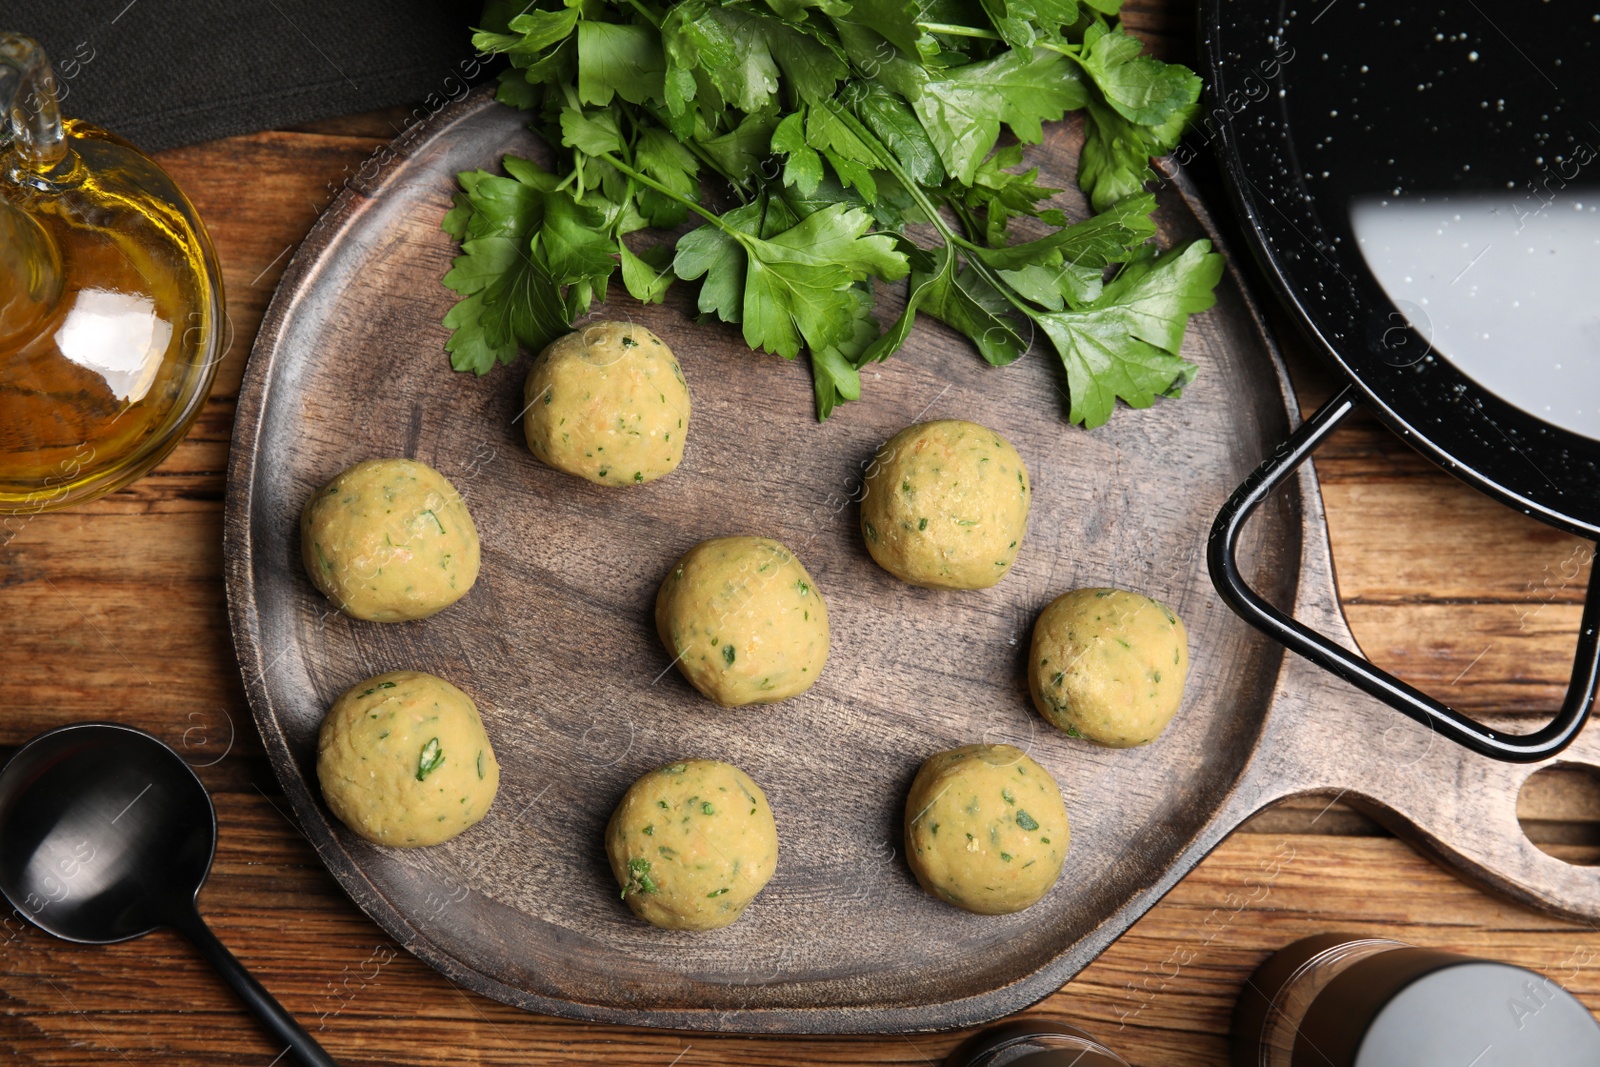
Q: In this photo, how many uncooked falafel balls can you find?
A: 8